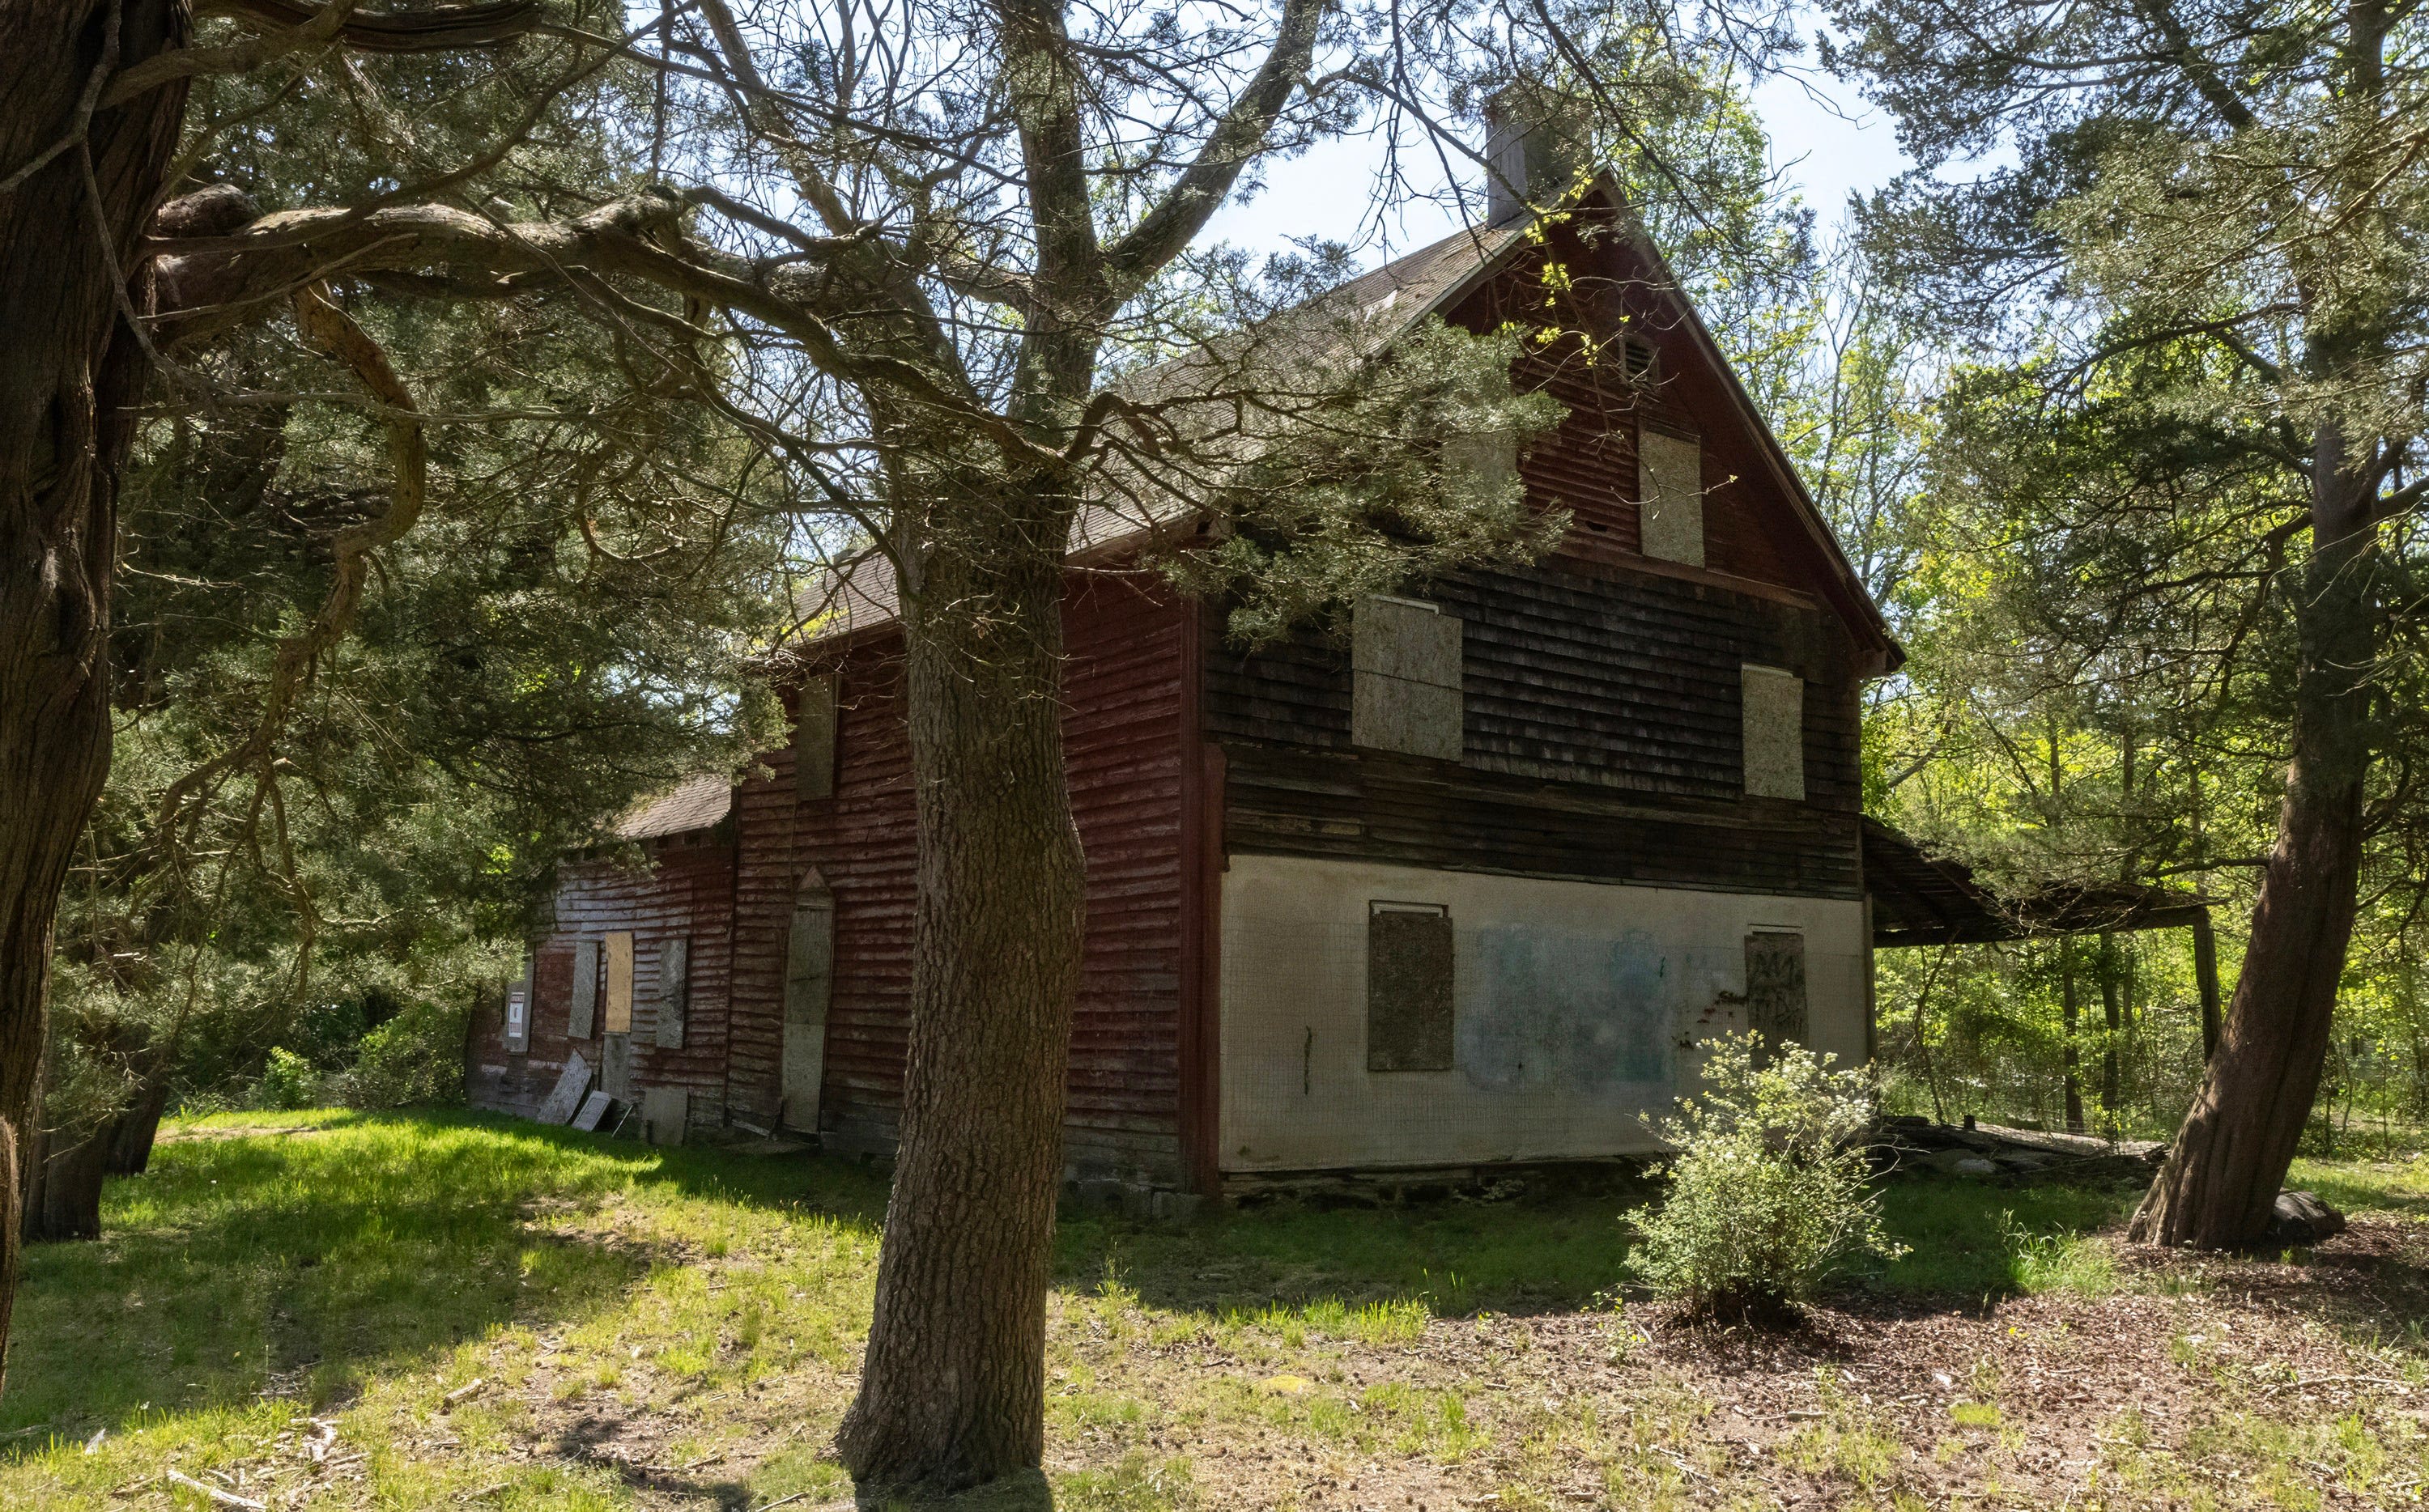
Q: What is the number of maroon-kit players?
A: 0